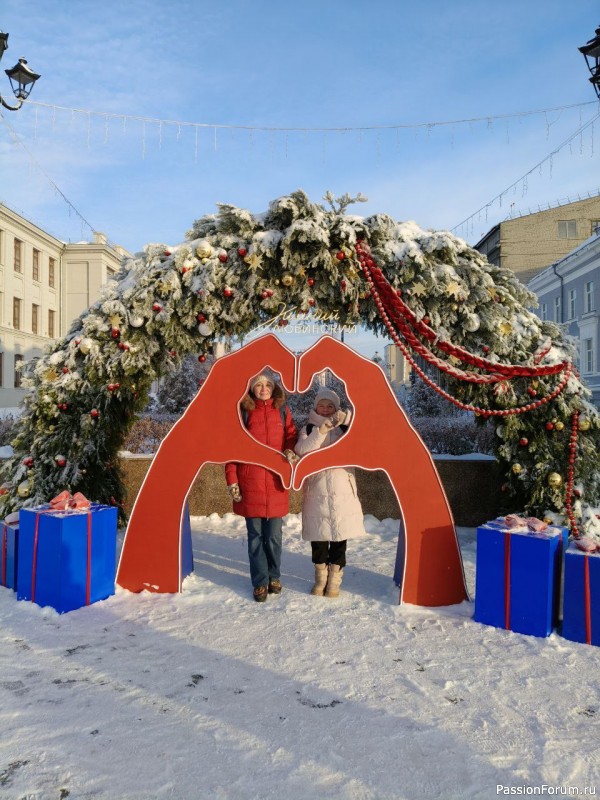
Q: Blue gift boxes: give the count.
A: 4